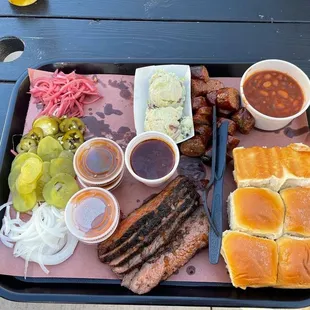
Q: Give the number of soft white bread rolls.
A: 6